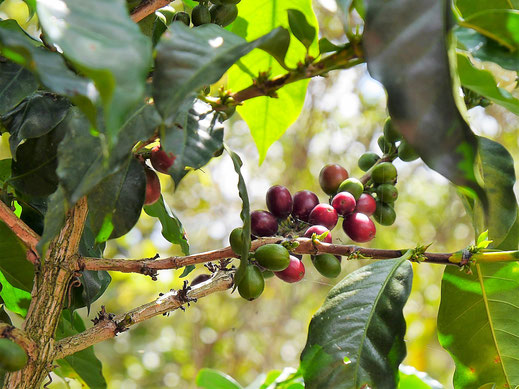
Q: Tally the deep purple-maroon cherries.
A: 3